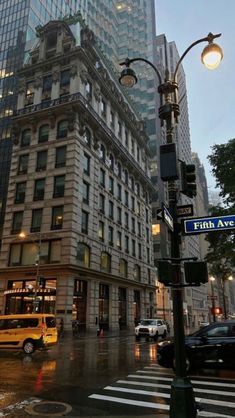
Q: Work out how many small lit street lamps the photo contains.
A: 3